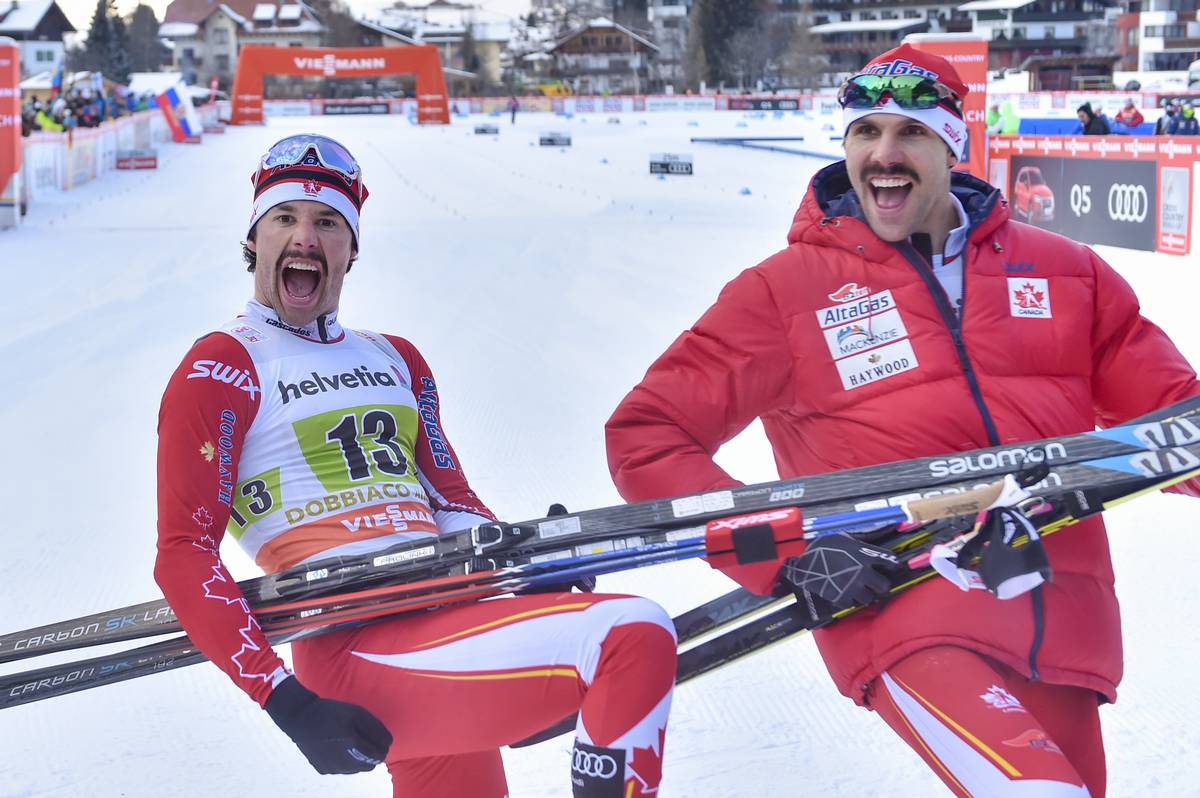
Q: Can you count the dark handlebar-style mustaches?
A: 2